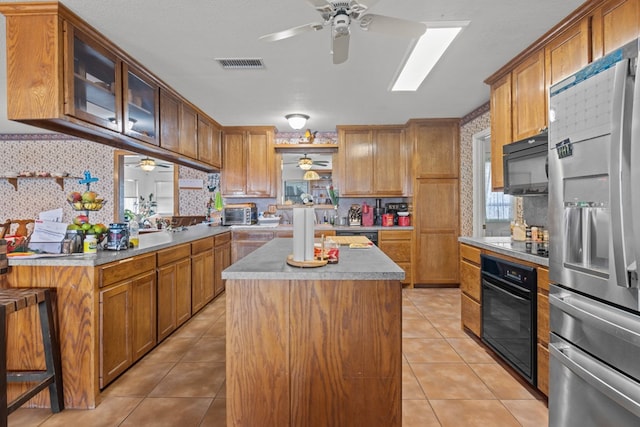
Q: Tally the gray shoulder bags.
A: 0